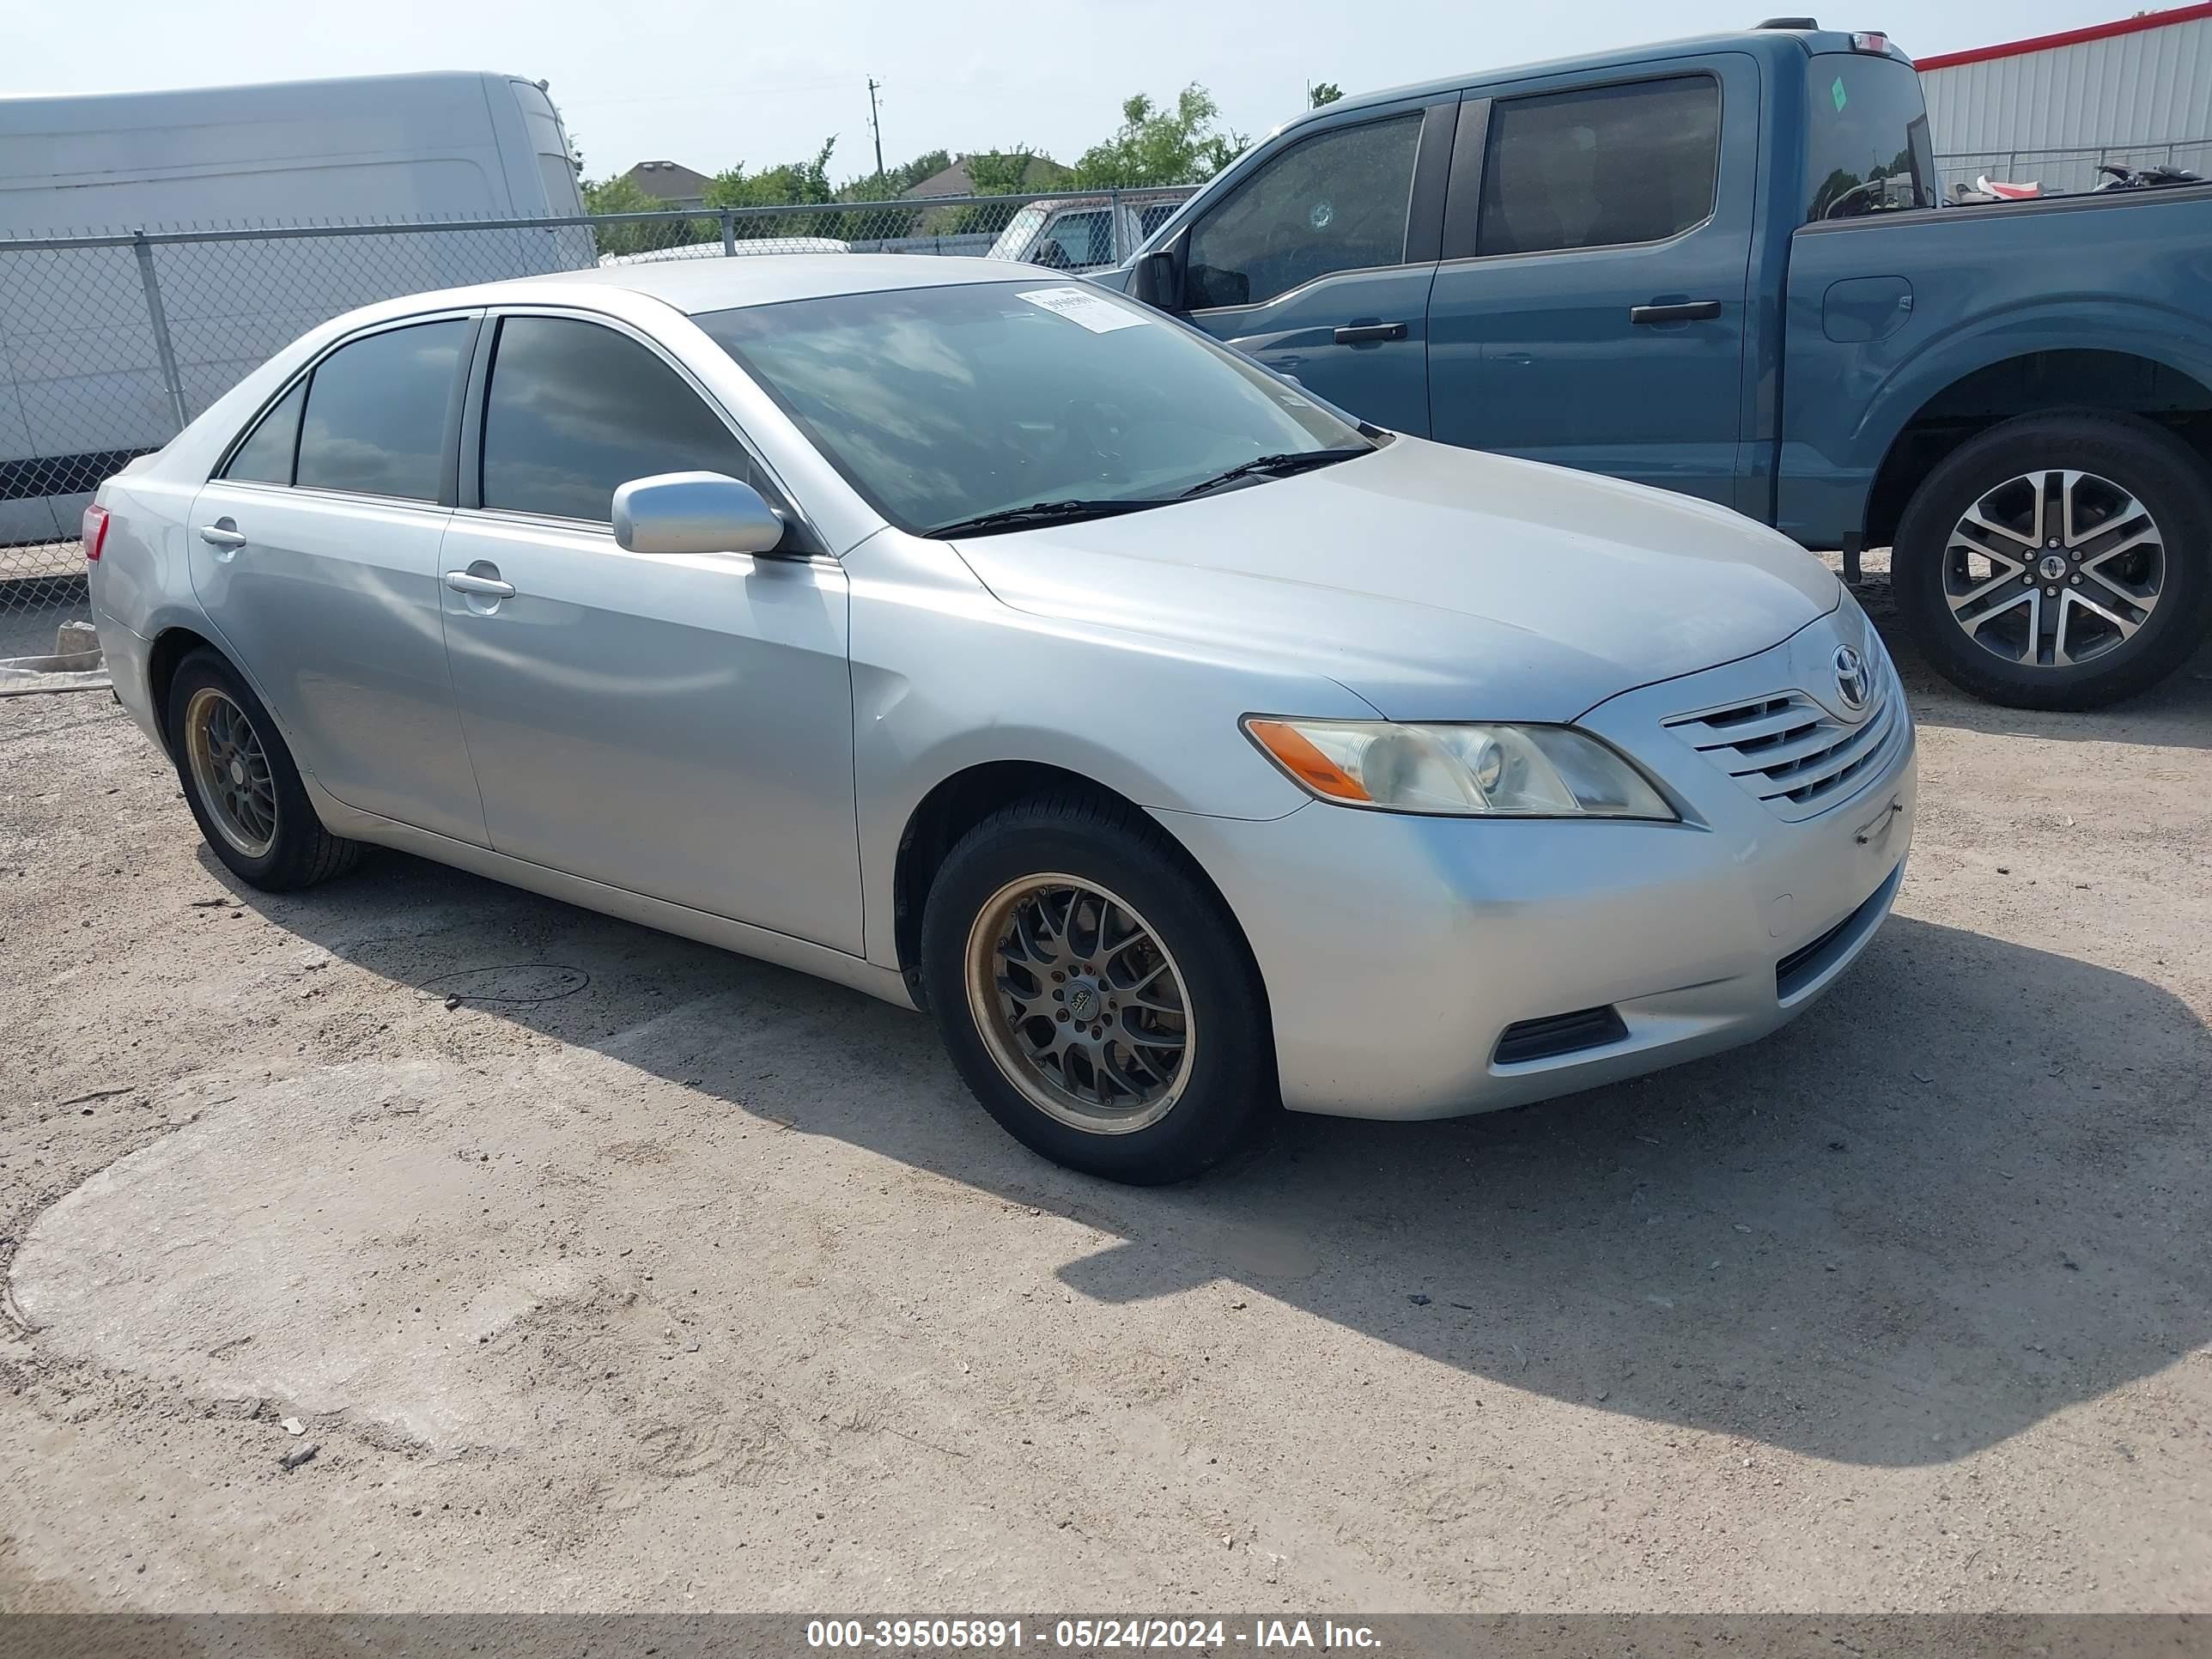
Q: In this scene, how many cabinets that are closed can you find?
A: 0